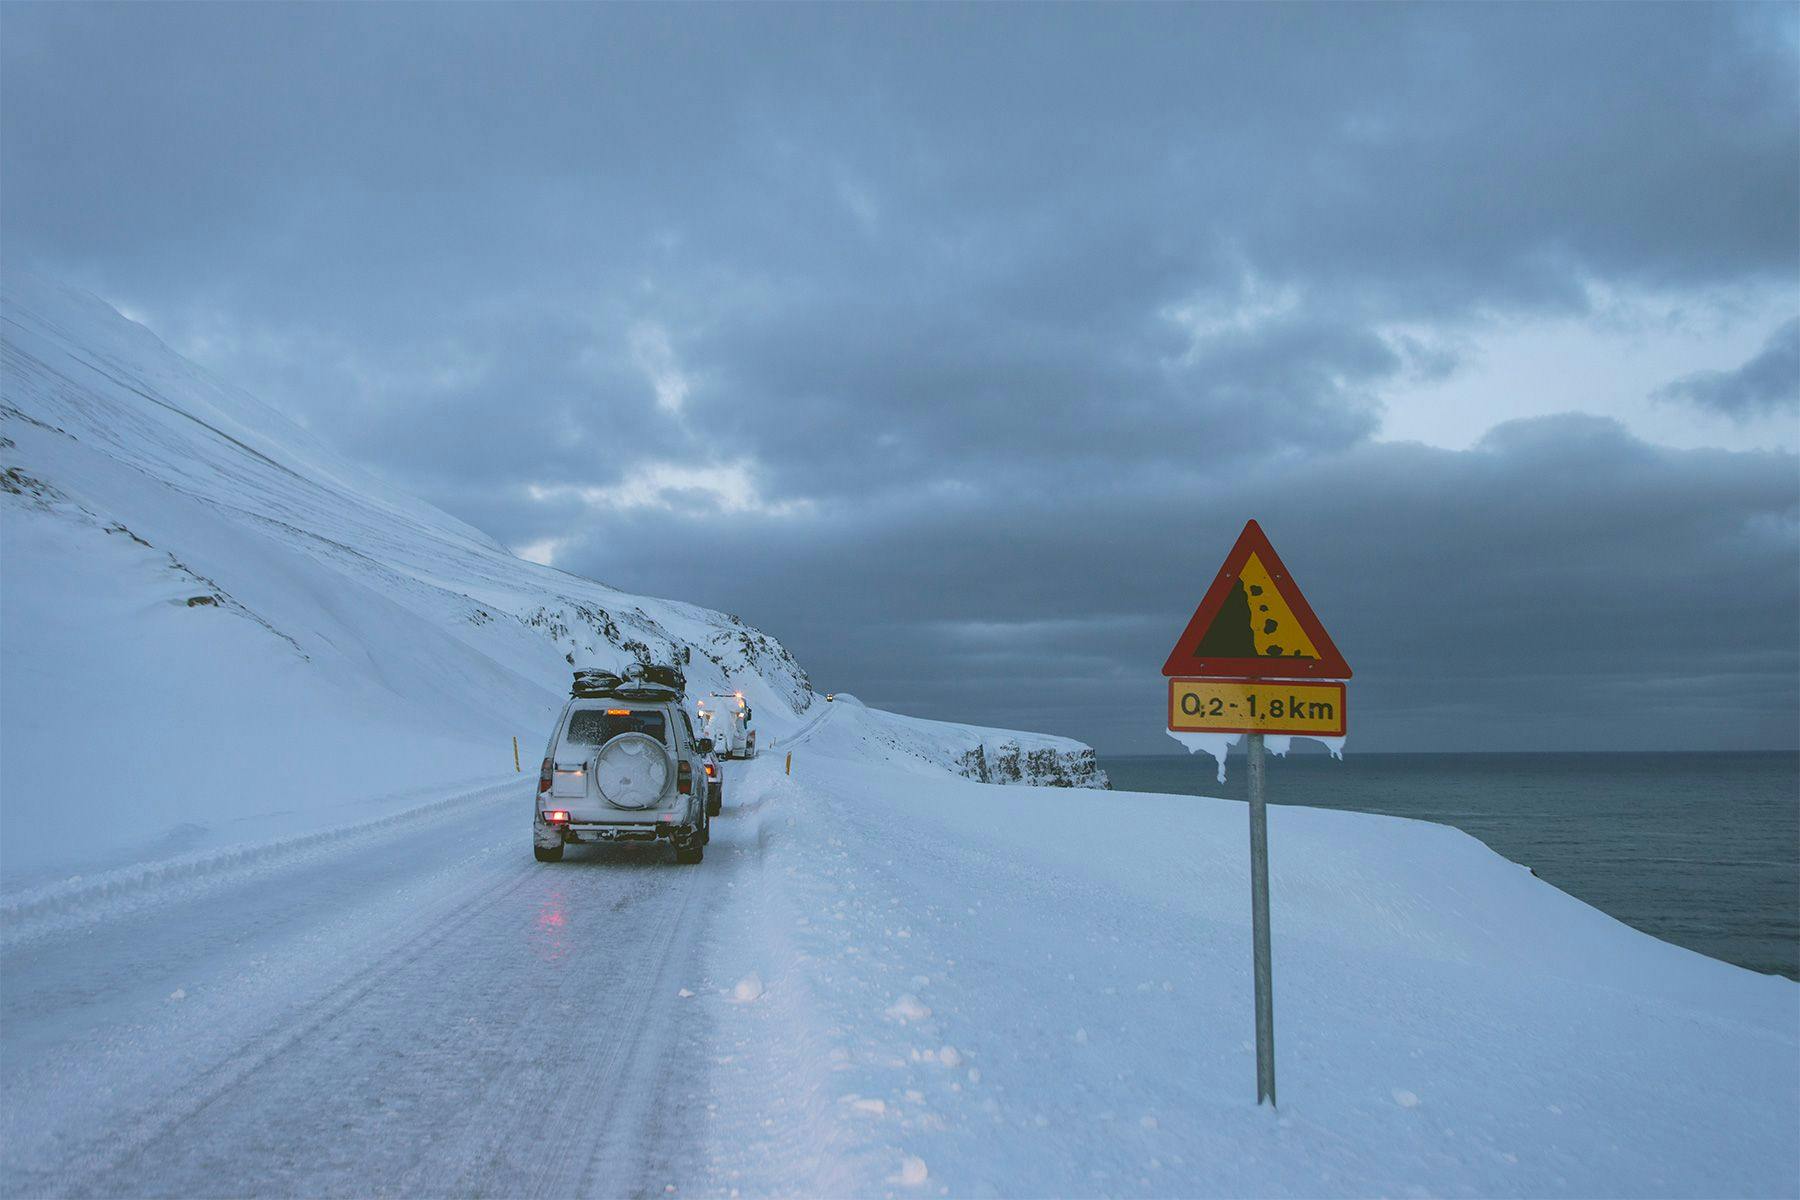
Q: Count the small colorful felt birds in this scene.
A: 0